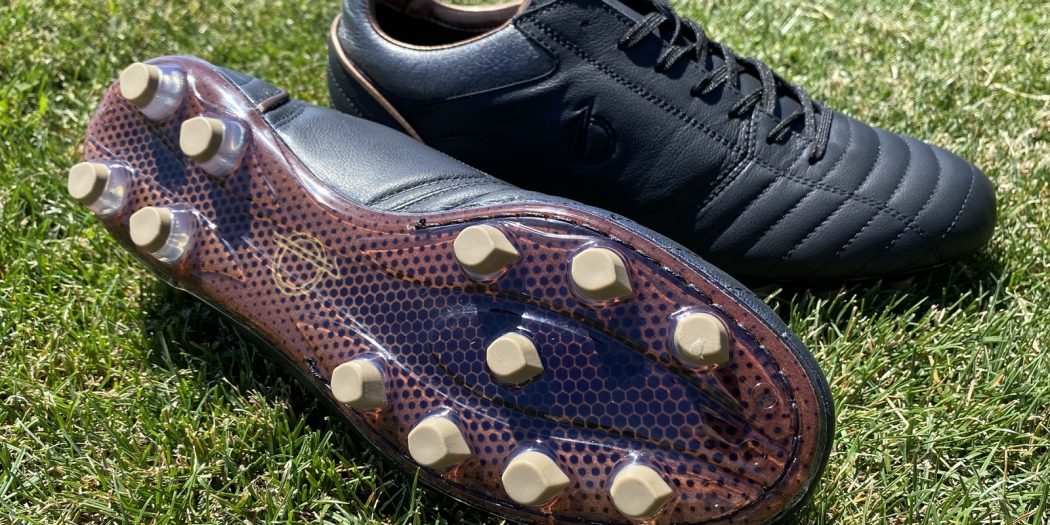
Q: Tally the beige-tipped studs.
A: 12